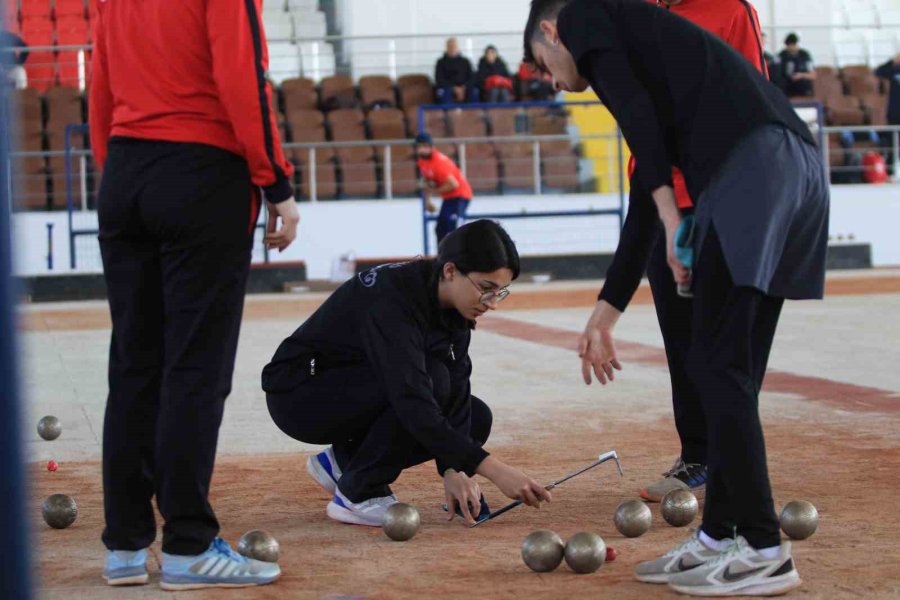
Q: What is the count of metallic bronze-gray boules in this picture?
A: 9